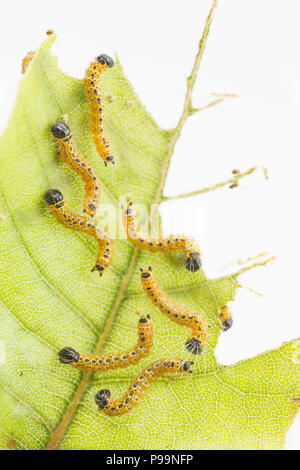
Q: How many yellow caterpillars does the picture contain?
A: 8